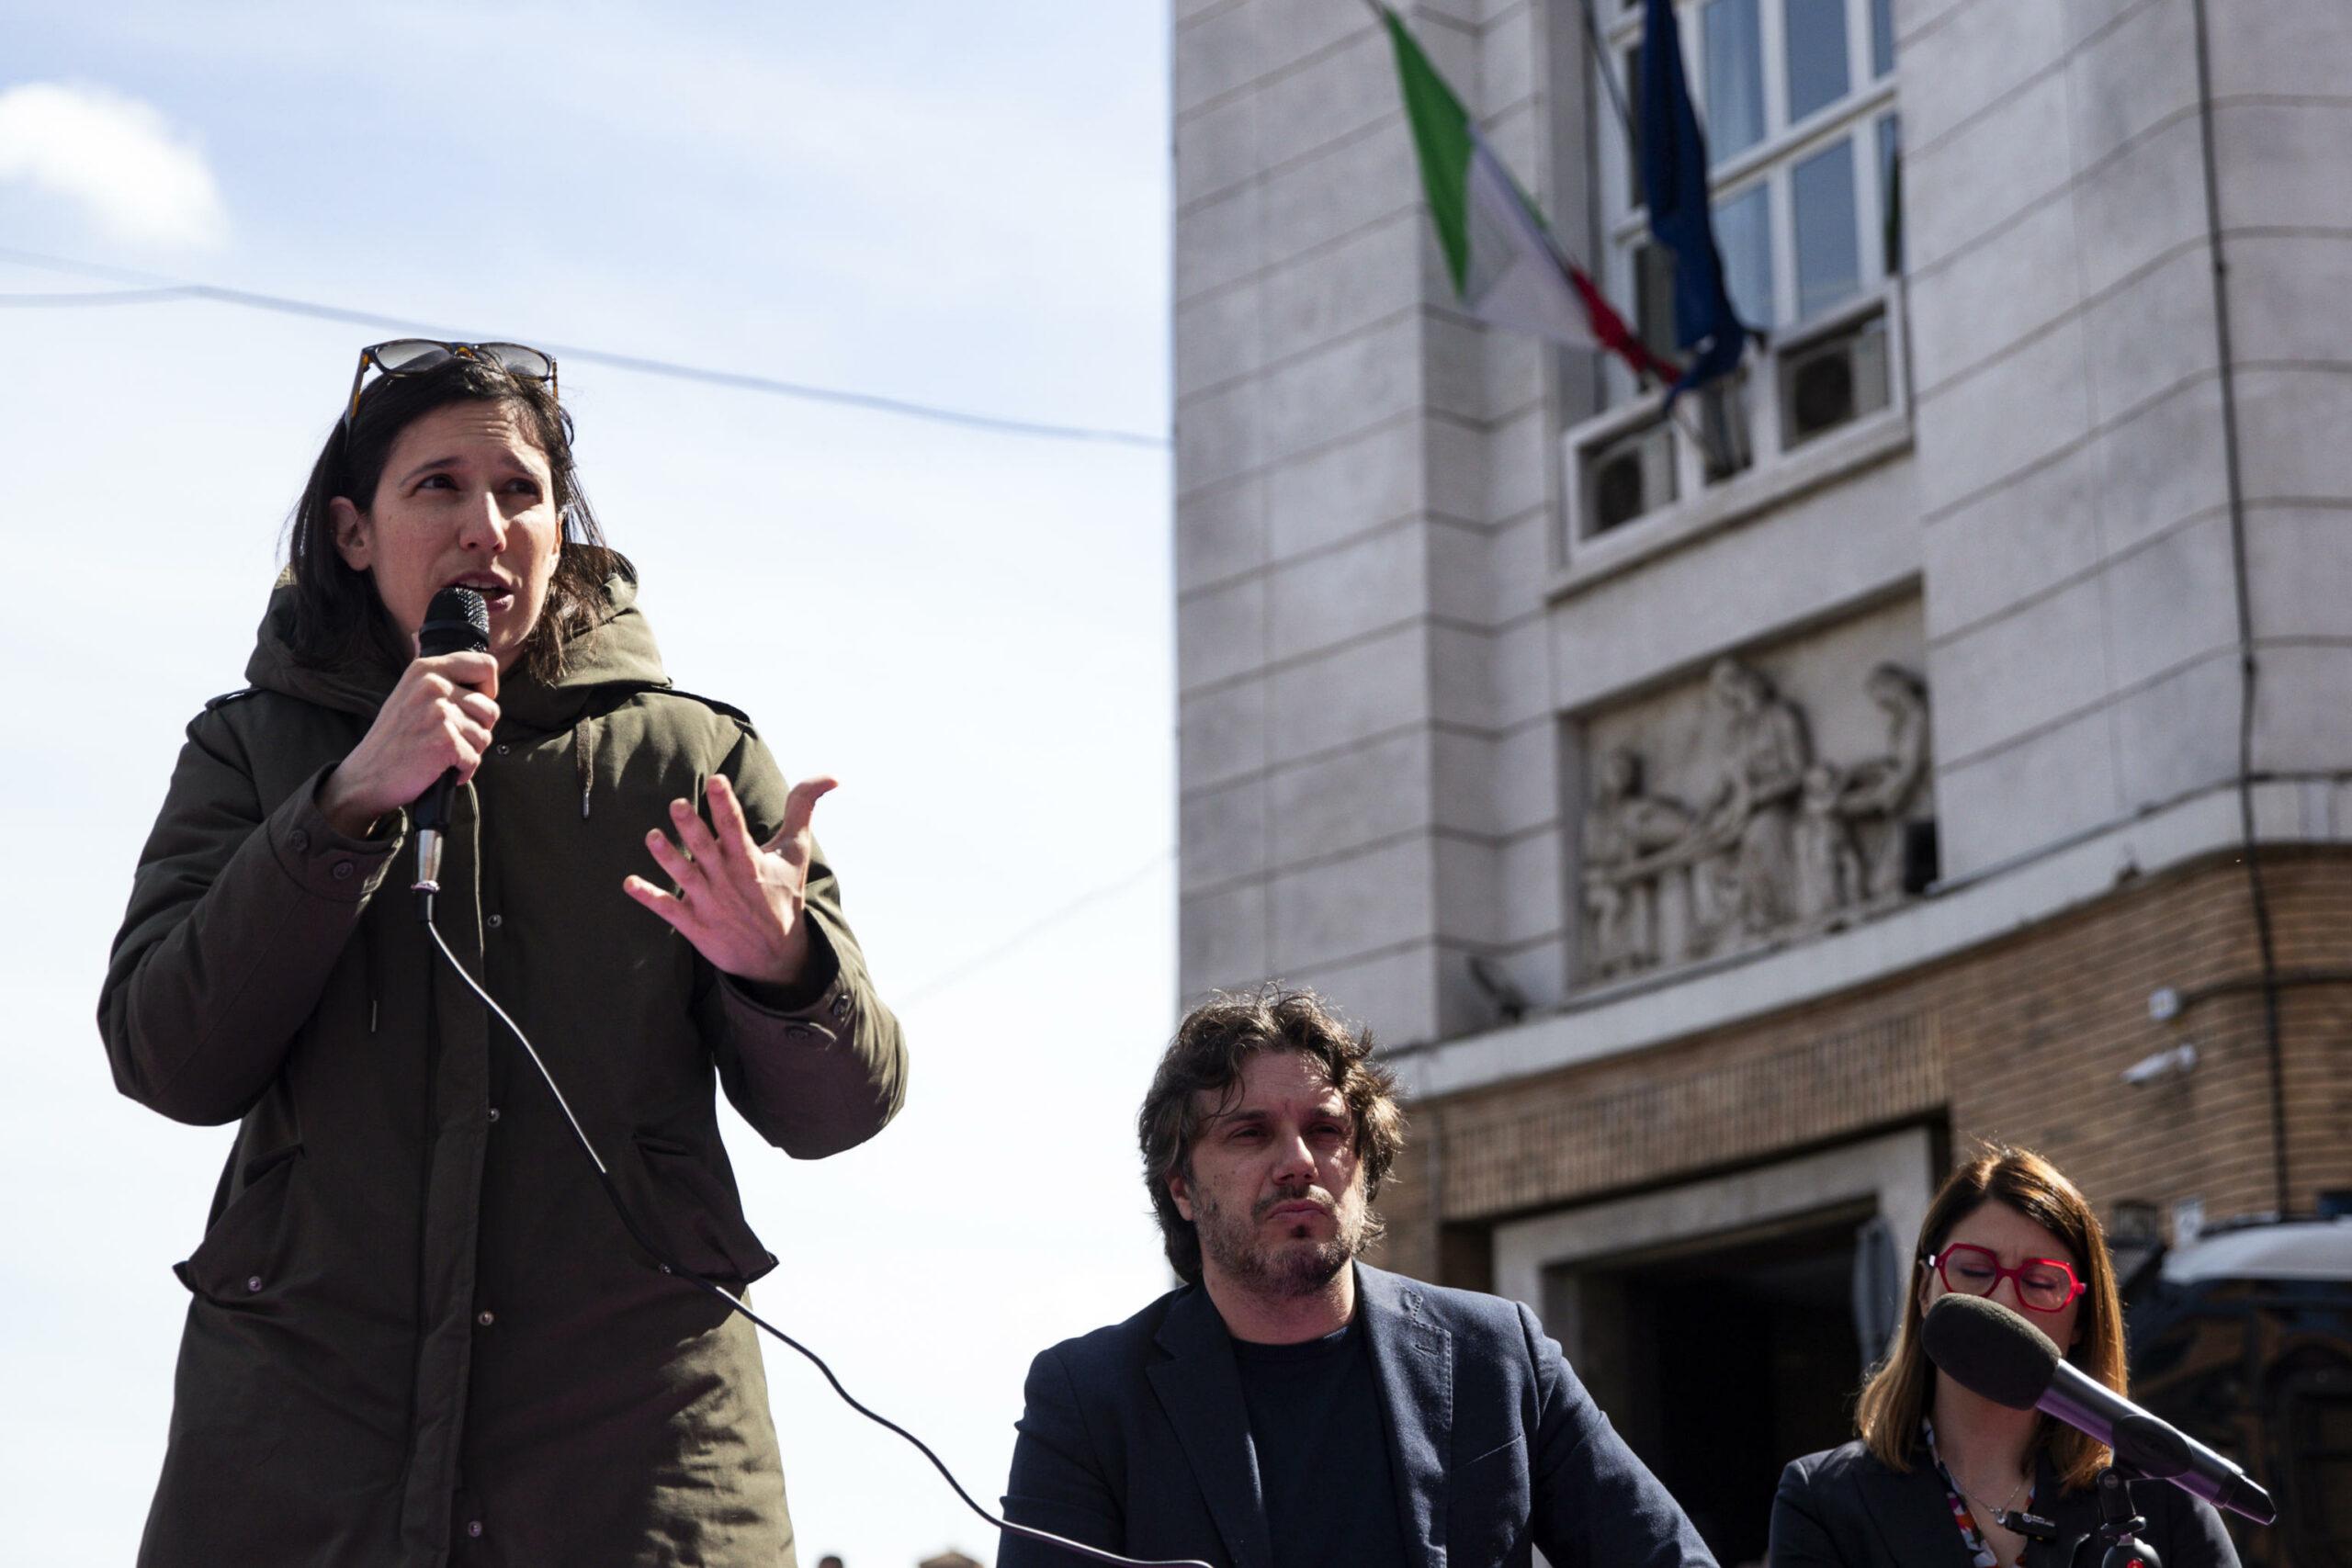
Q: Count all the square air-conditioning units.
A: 2